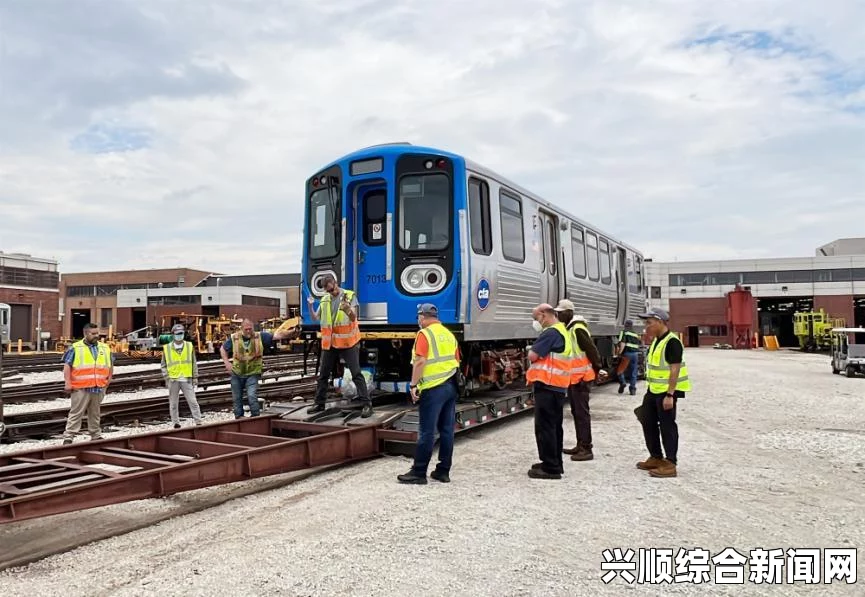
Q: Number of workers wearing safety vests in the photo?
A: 9